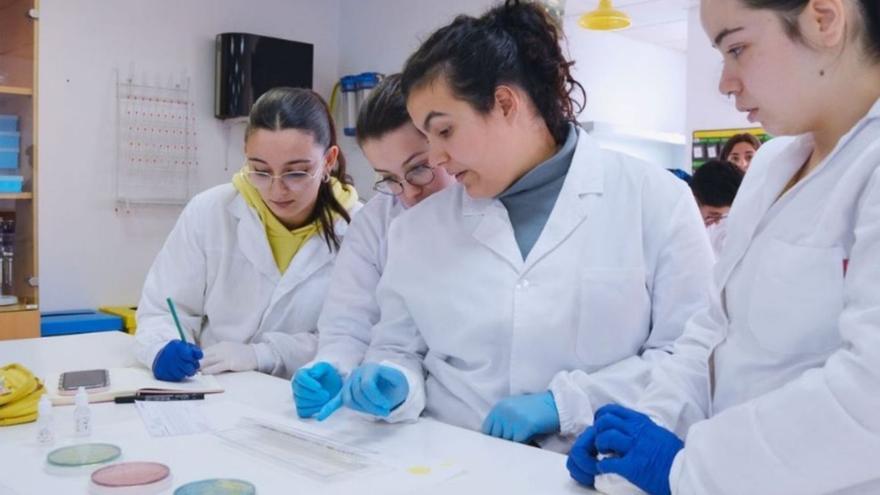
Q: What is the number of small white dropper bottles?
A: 2